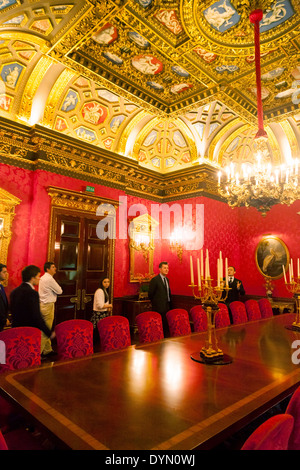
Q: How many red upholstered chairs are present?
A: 13